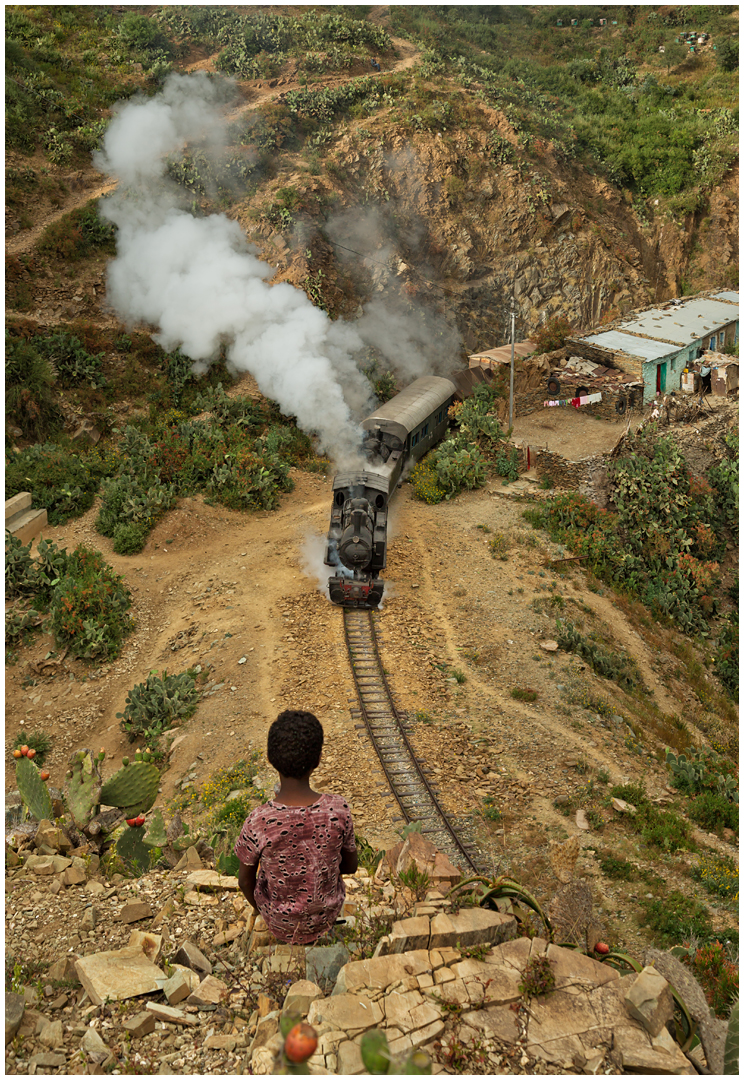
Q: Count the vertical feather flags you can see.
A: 0